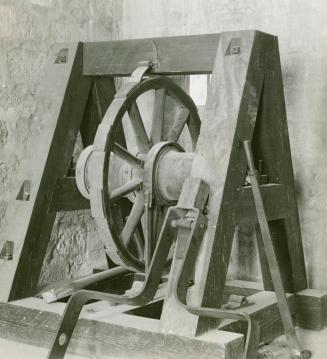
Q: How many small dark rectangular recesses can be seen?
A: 4